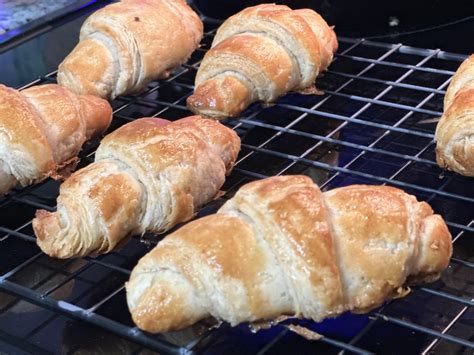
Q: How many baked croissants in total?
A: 6